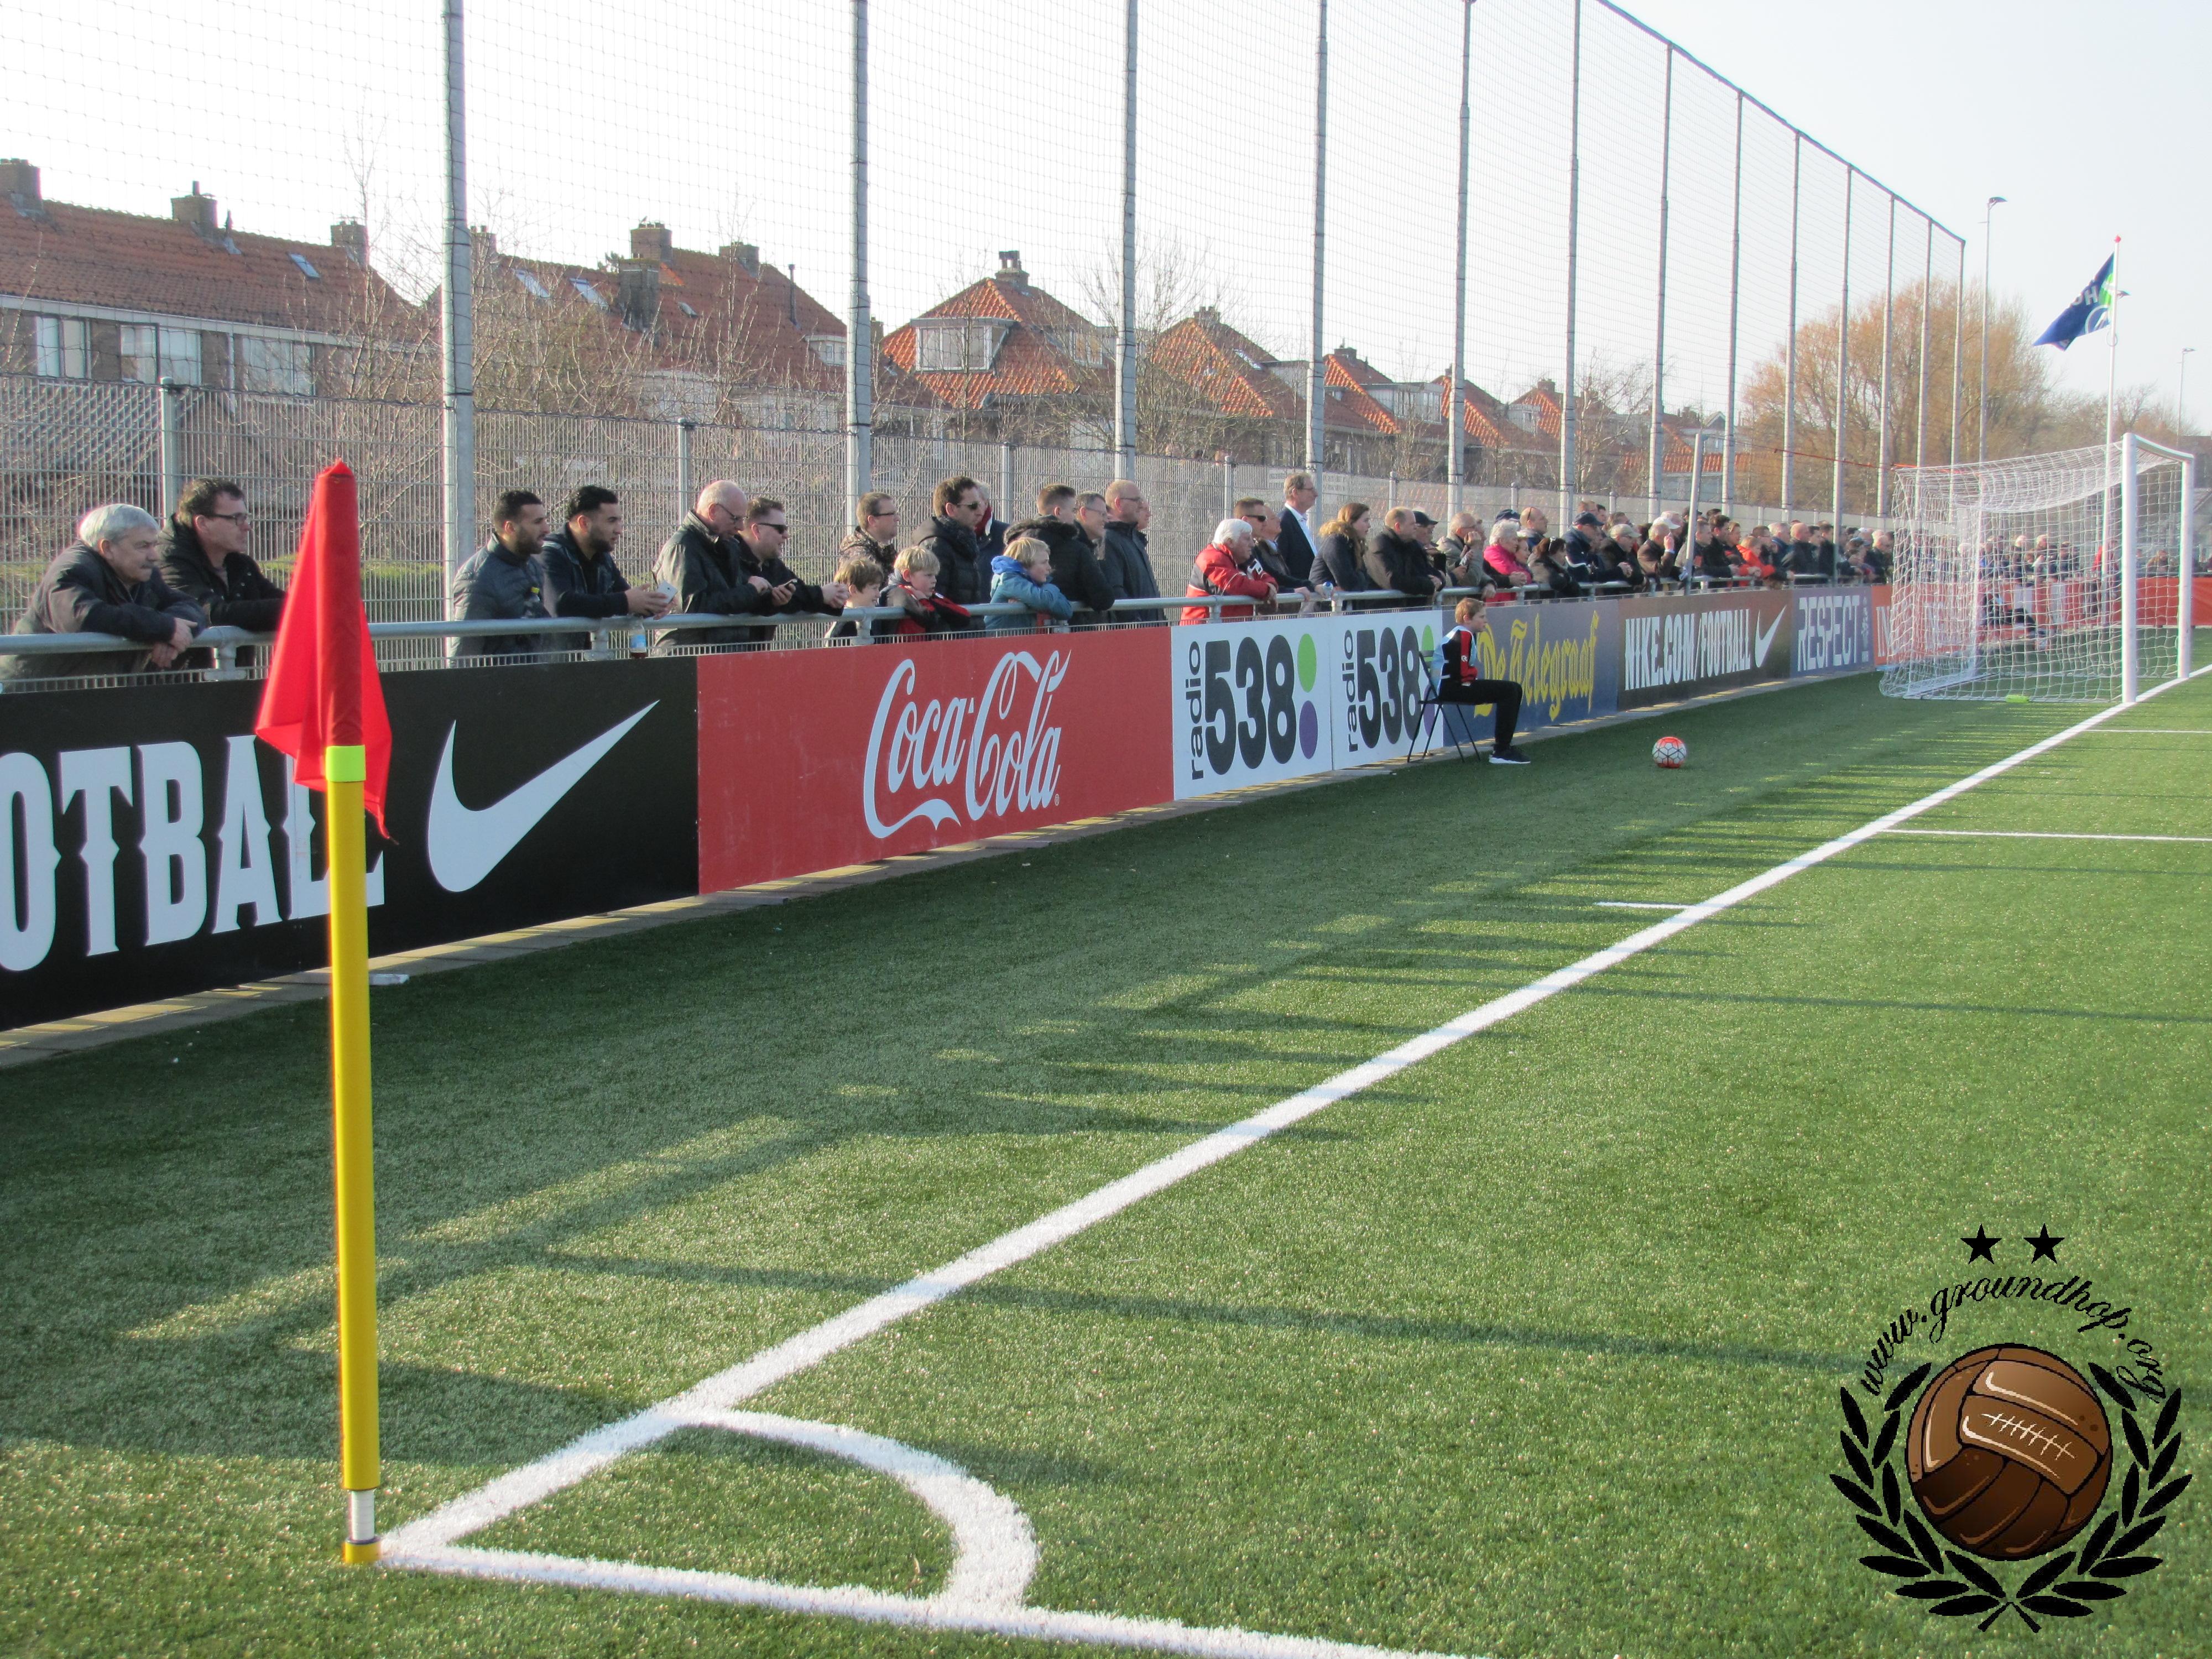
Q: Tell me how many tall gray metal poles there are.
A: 13